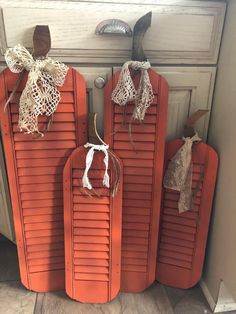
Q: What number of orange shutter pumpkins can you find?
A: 4